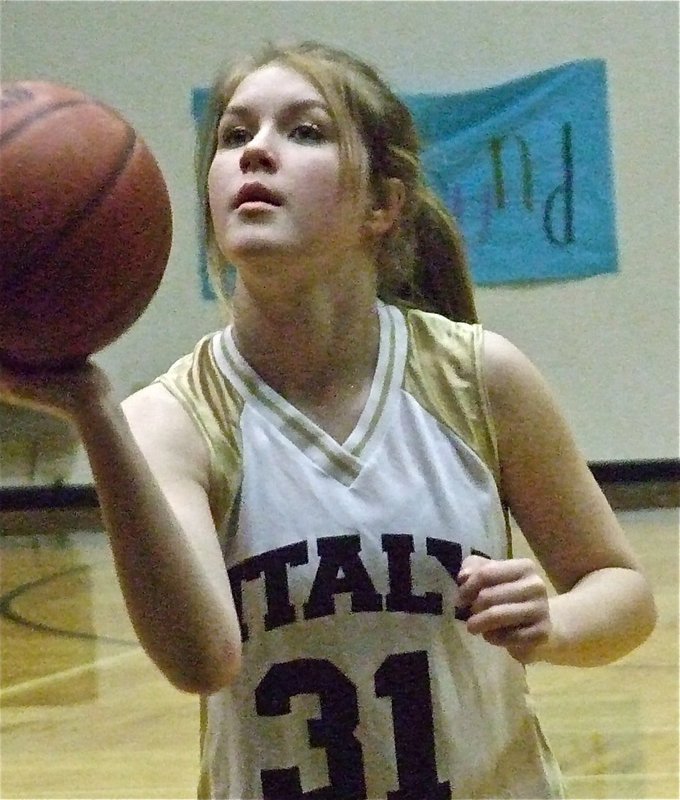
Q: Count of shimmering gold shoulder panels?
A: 2